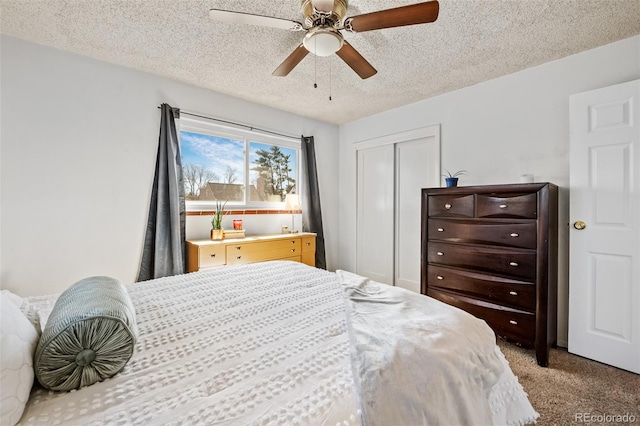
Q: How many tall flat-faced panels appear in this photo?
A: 2